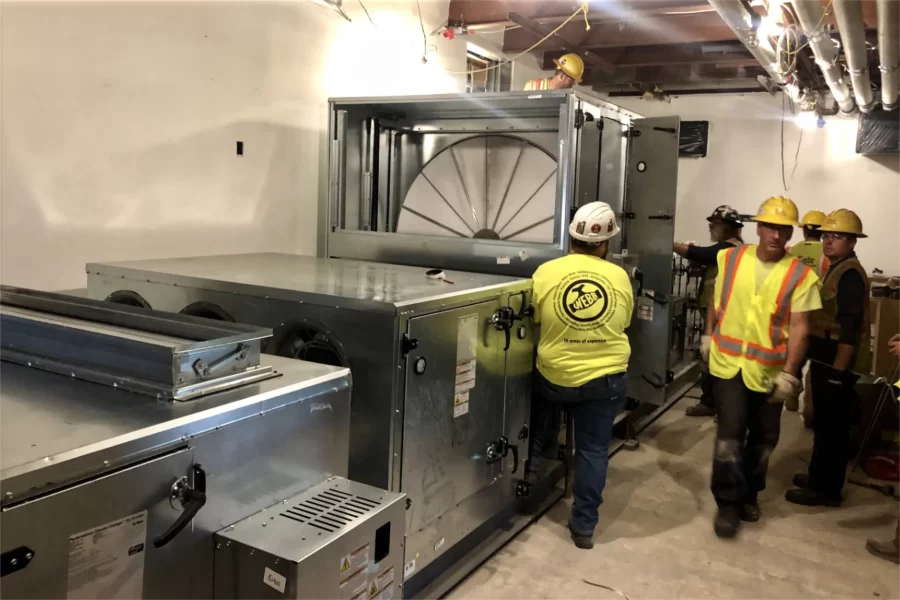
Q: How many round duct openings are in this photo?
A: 3